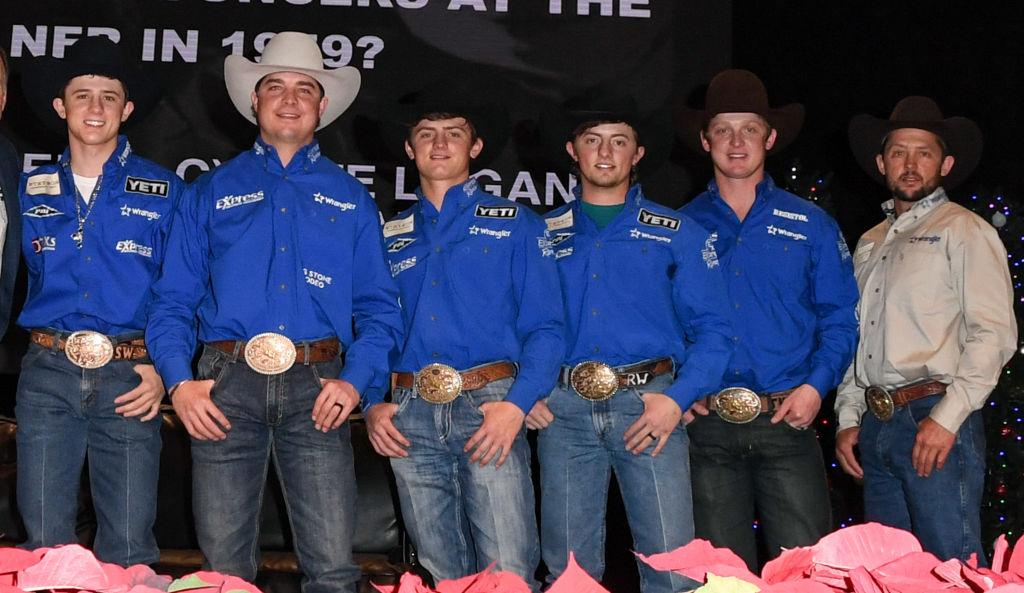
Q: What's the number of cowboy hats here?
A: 6